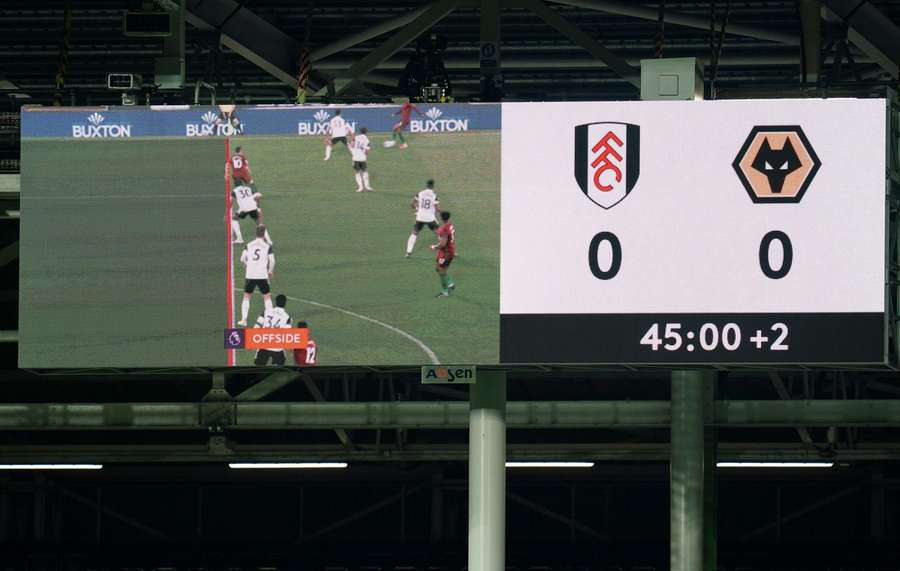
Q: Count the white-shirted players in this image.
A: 6